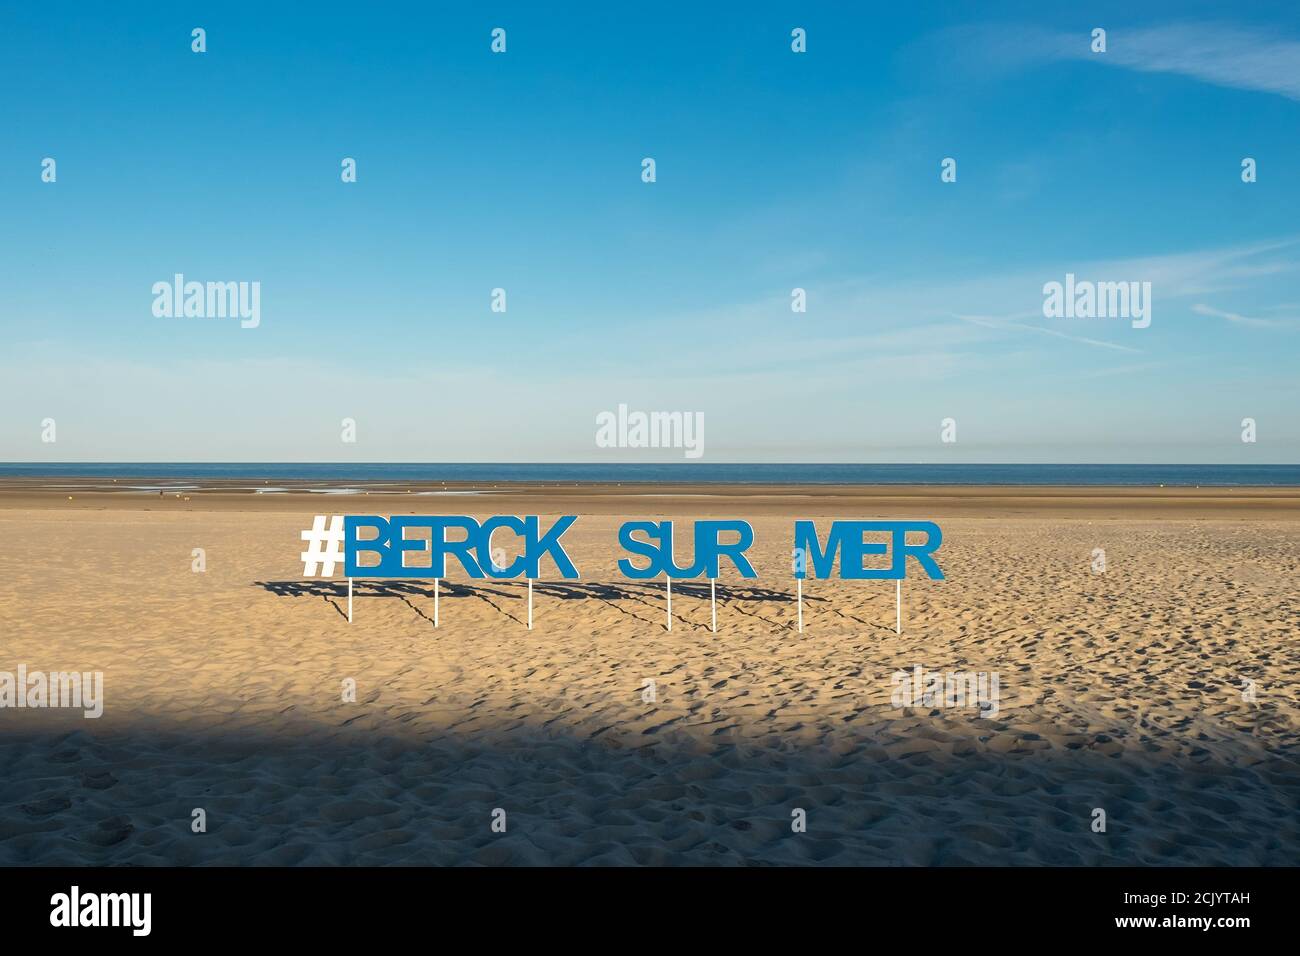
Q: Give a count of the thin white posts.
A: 7